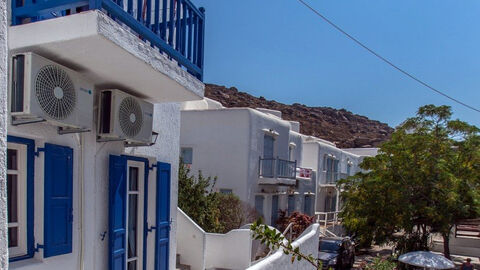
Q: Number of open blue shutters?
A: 3